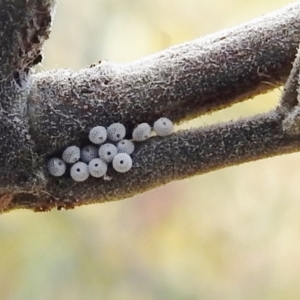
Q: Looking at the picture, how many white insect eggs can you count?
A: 12